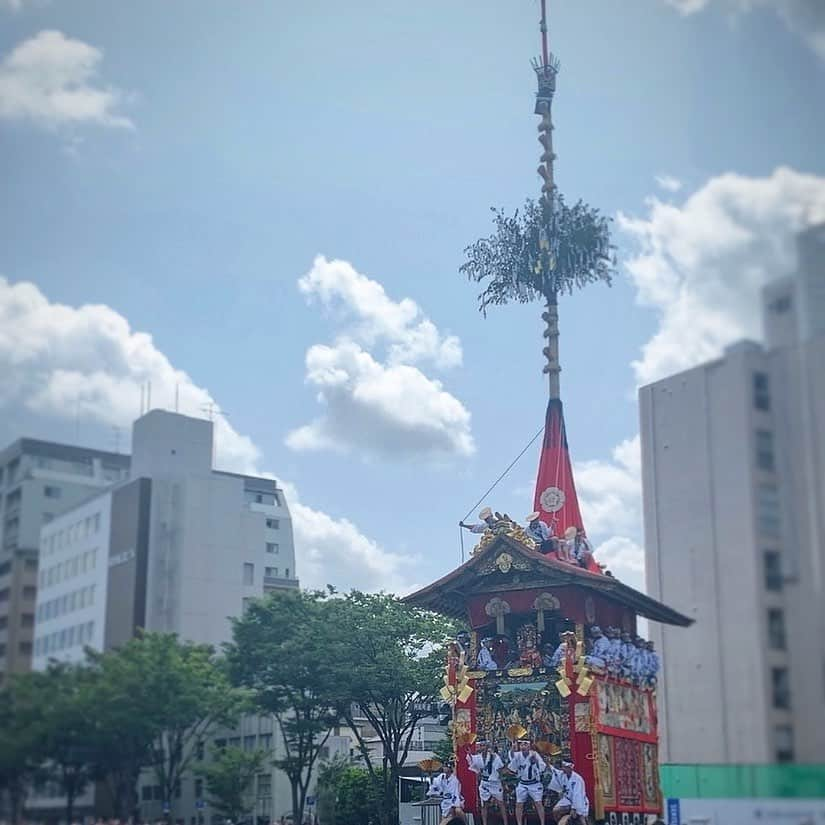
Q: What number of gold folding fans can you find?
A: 4